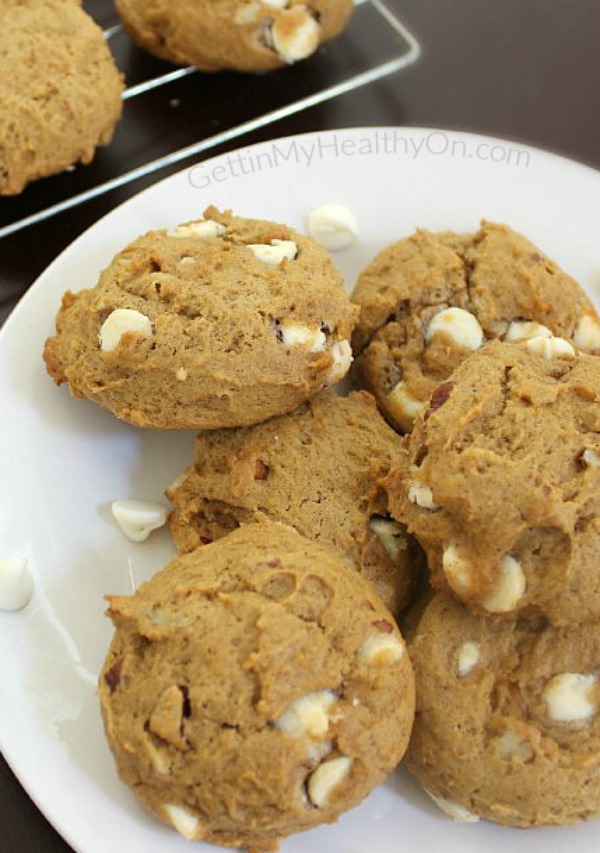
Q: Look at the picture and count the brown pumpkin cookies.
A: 8